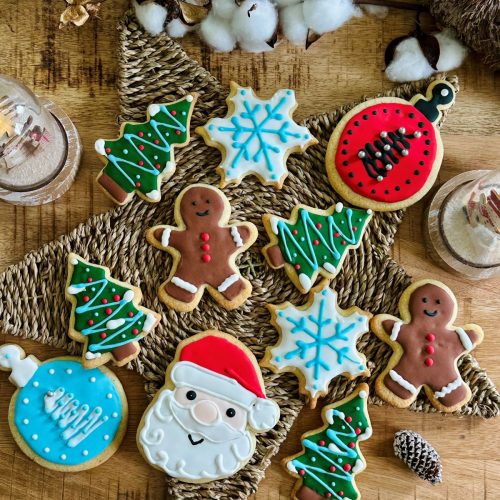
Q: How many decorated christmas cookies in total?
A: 11